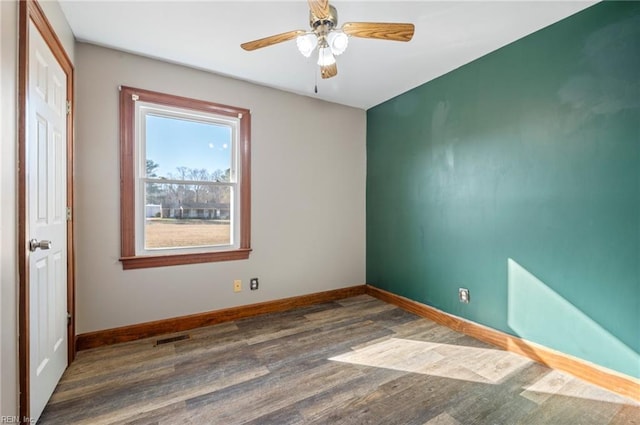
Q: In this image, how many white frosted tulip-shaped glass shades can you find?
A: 3